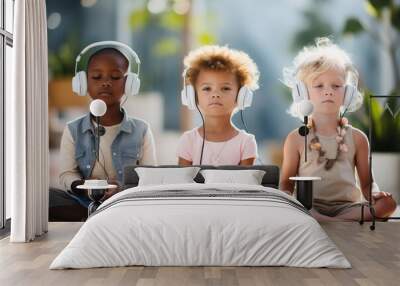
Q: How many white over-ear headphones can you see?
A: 3